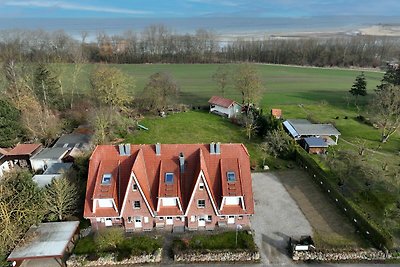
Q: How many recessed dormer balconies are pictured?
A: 3